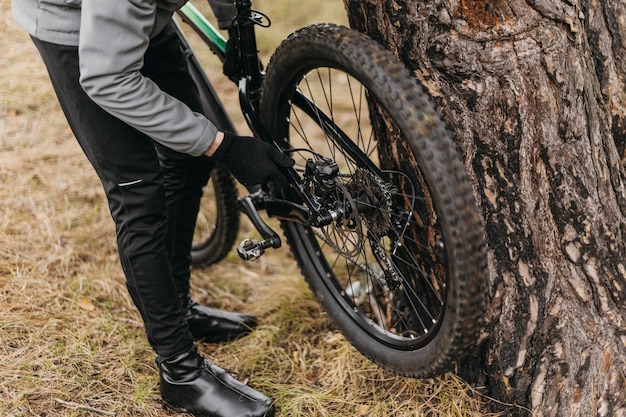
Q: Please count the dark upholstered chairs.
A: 0